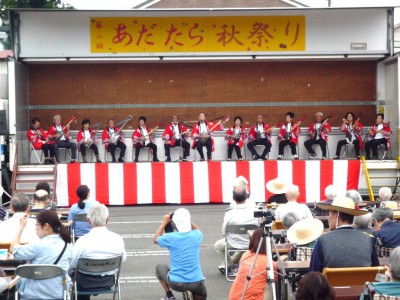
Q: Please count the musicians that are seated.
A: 13